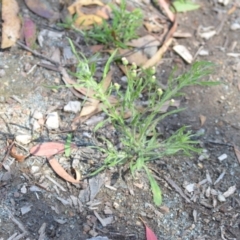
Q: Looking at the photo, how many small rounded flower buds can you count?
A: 8